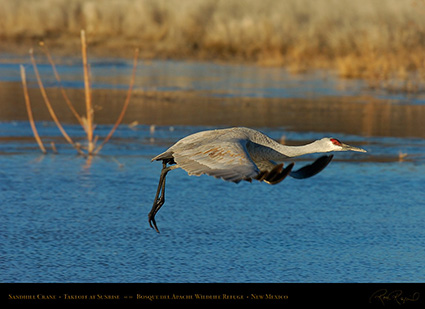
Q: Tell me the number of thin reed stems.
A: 5